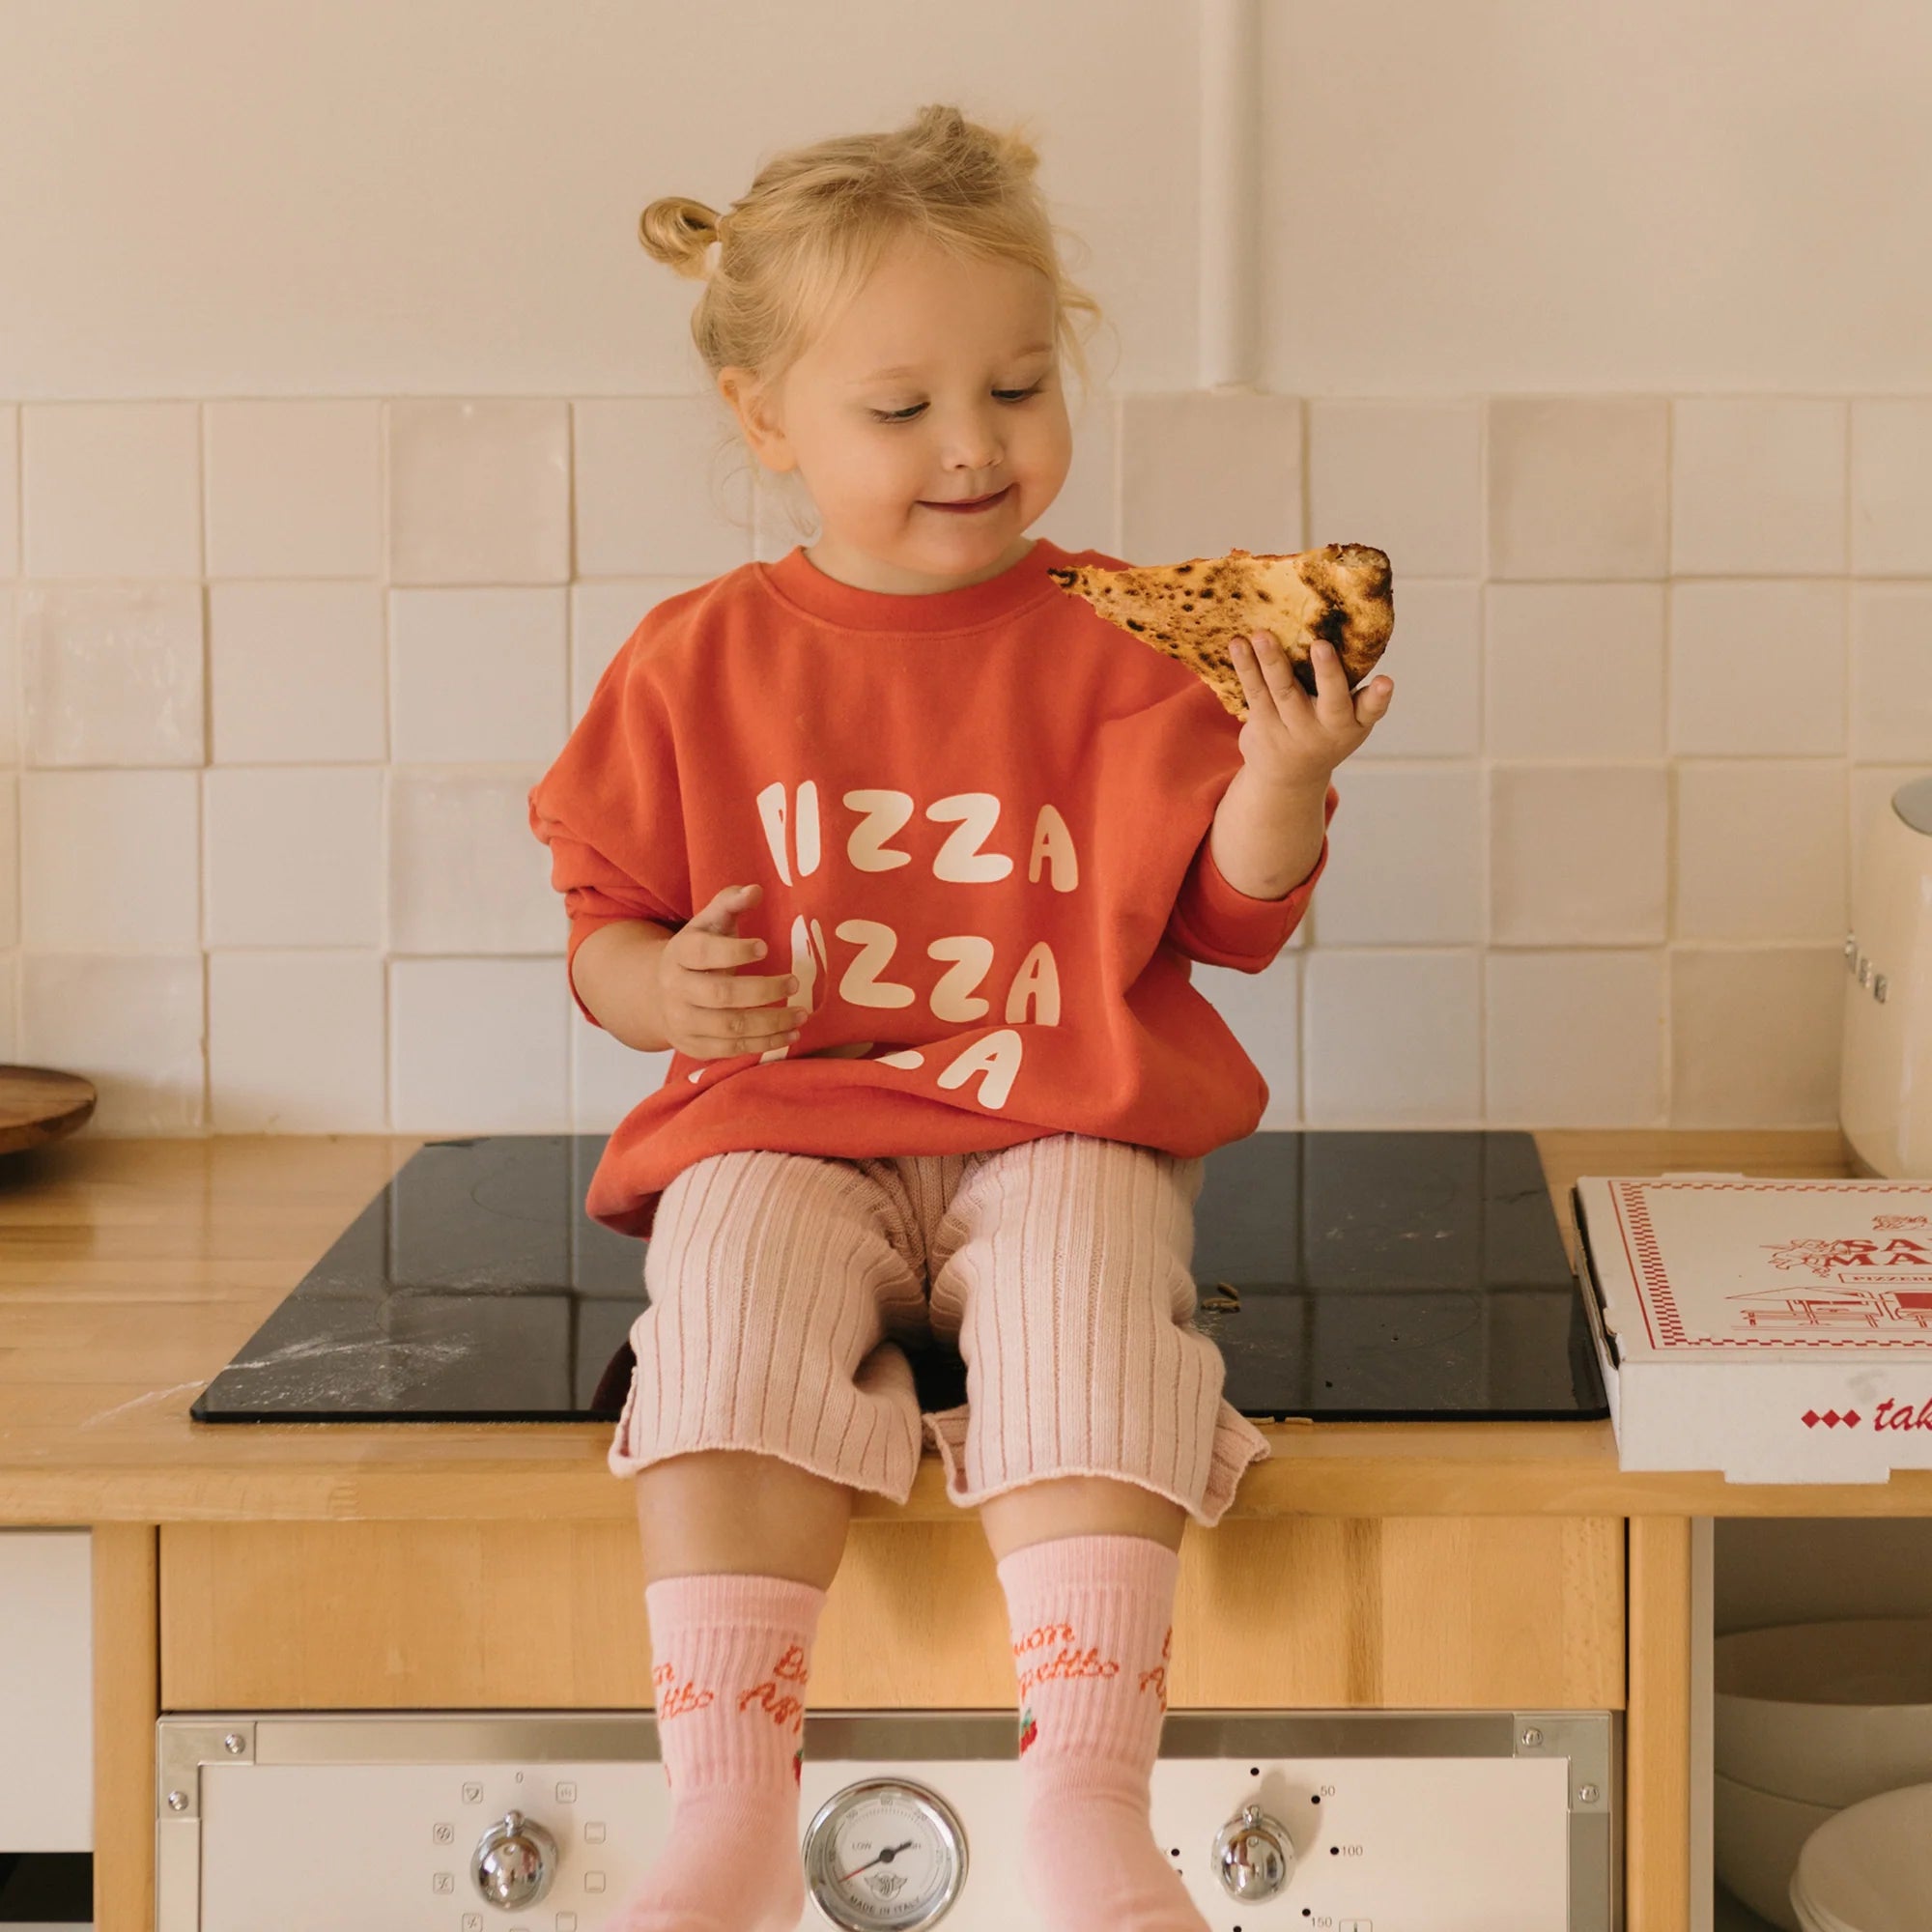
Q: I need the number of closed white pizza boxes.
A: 1